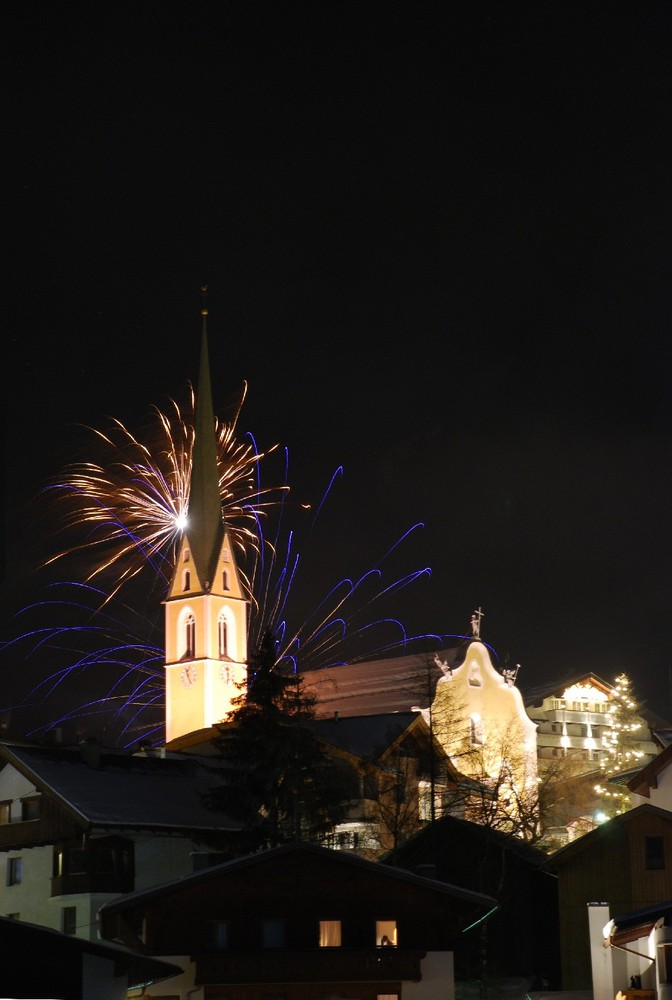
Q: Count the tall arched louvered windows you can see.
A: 2